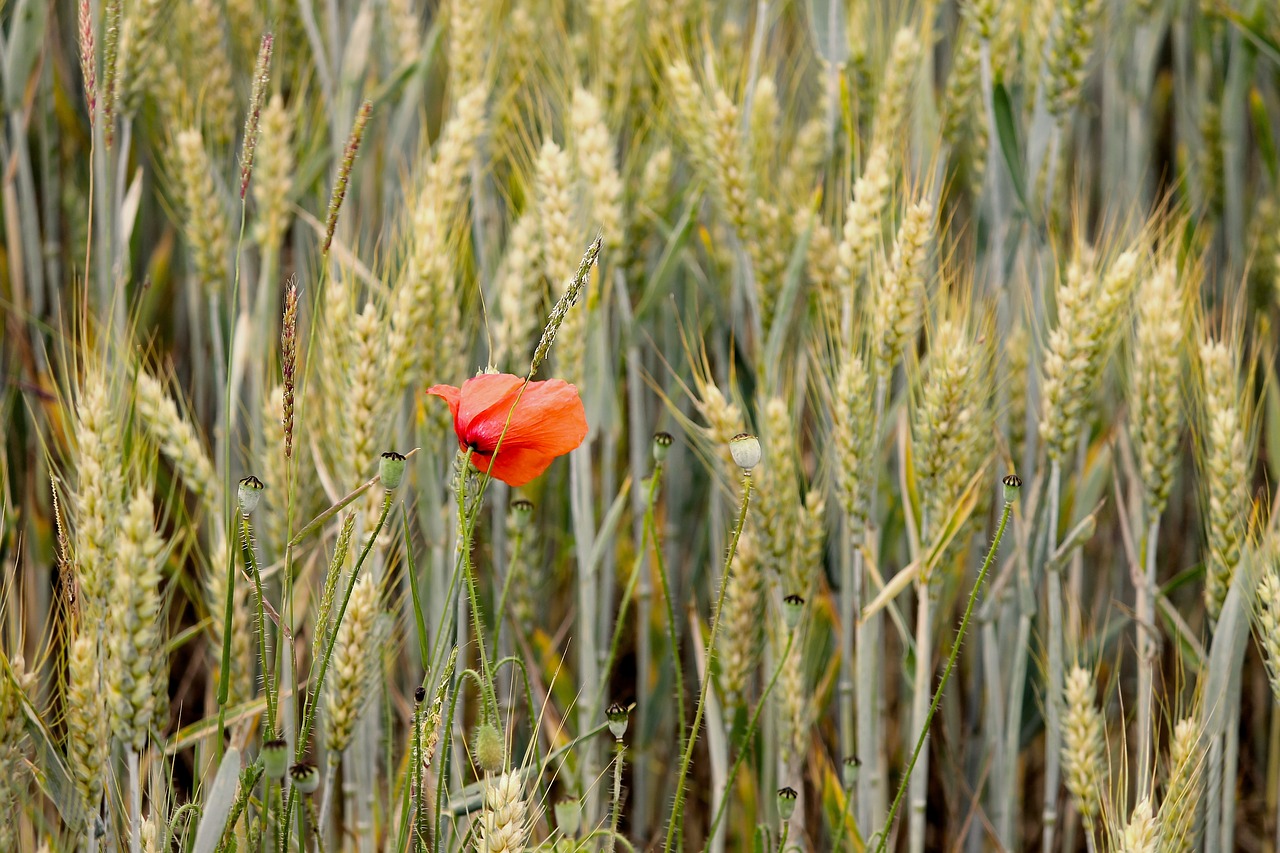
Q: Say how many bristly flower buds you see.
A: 1